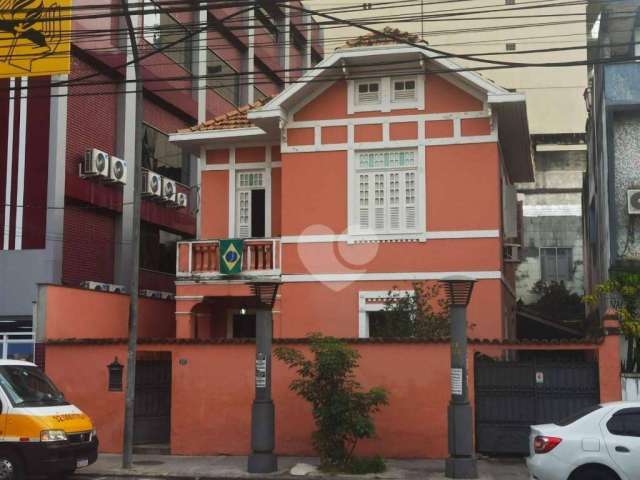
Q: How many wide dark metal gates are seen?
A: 1